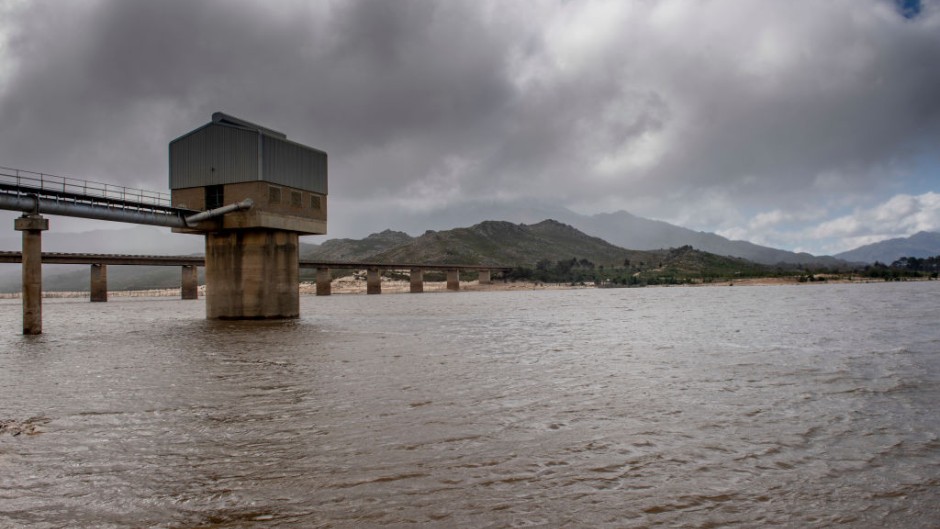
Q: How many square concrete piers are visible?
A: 7